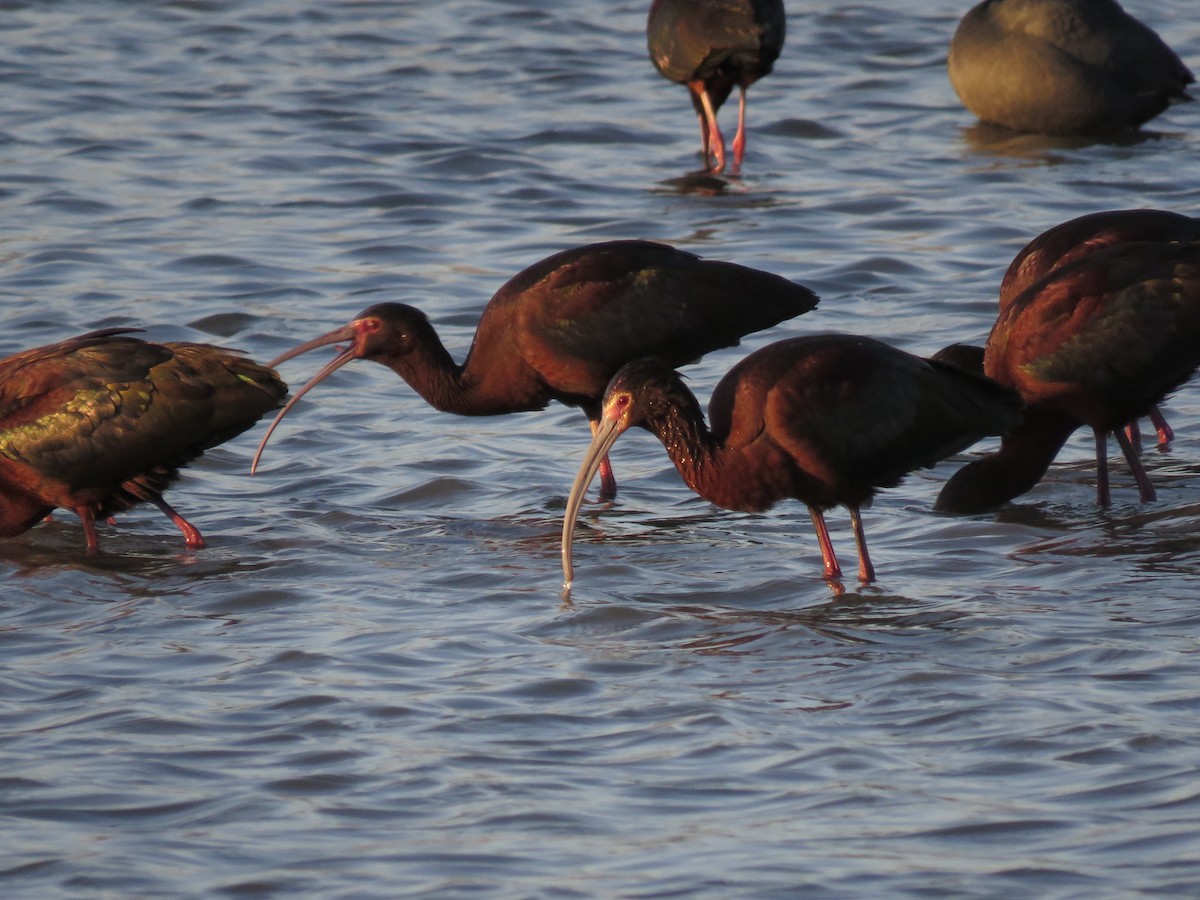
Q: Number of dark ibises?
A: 6